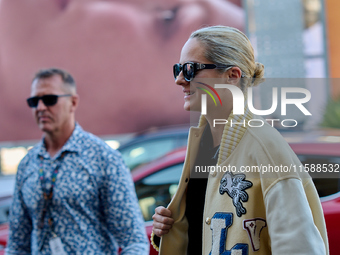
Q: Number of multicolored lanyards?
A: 1